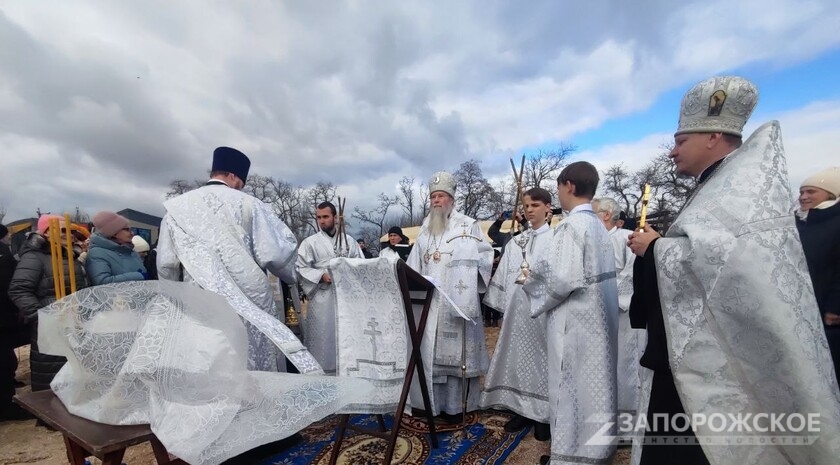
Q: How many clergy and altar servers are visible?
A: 7